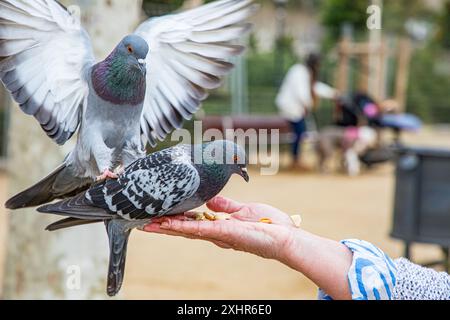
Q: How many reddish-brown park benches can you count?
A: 1